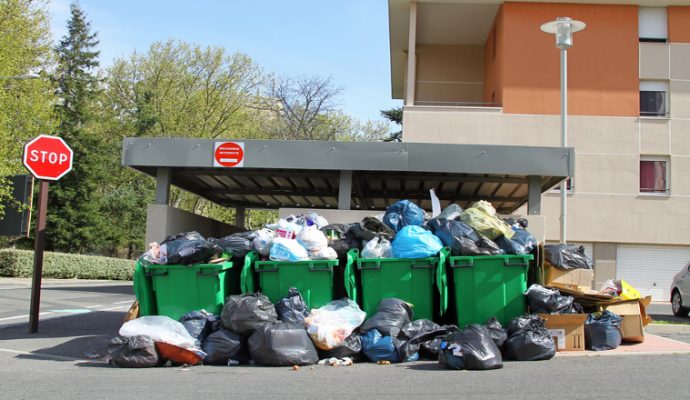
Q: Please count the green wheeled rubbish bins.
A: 4